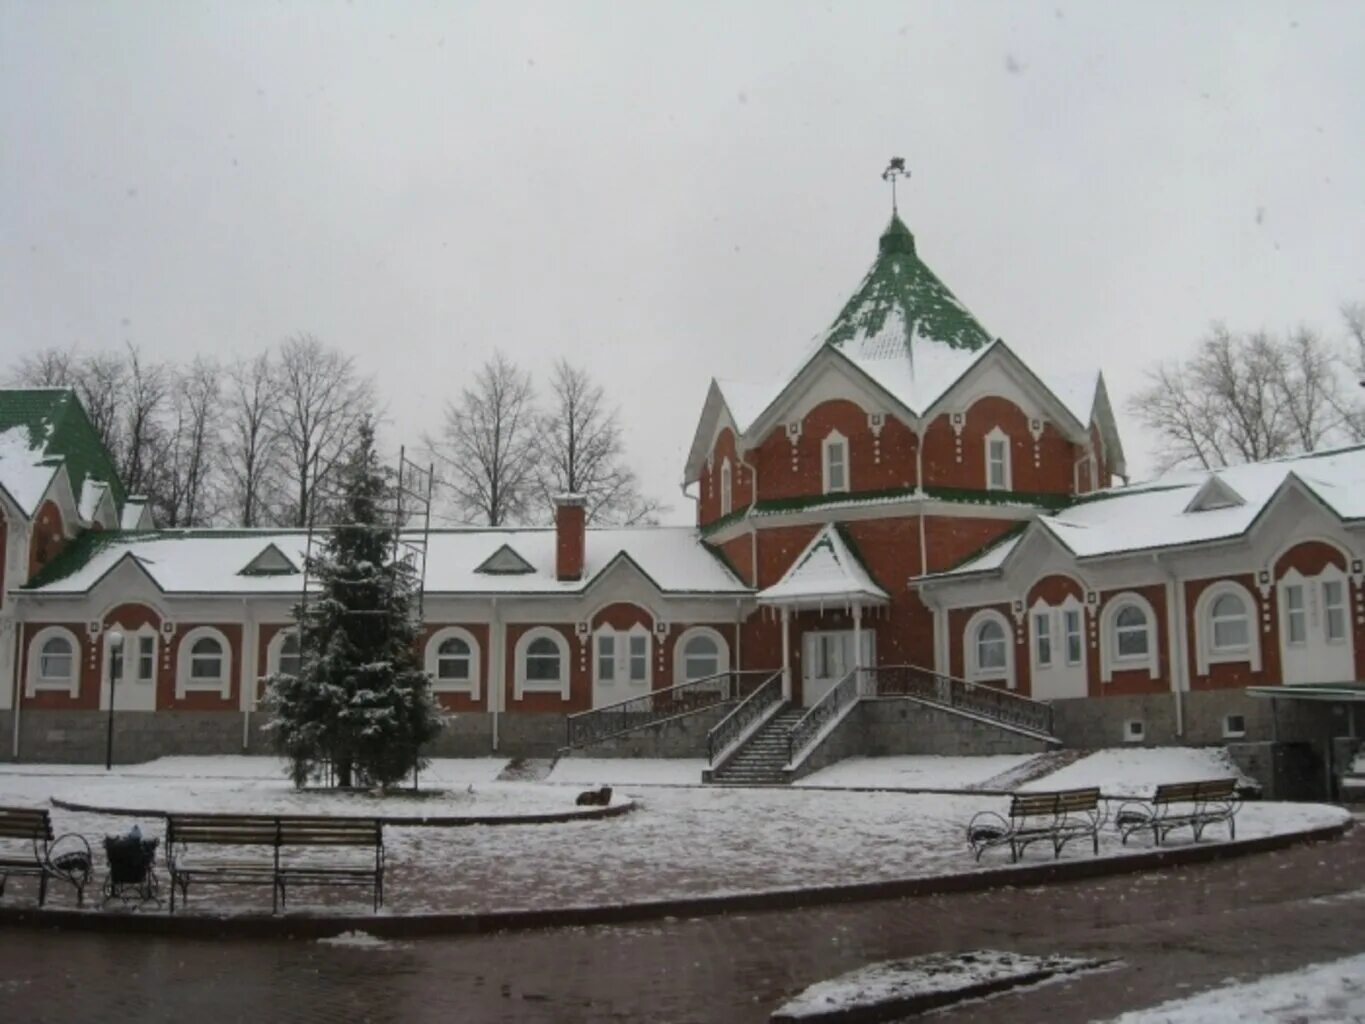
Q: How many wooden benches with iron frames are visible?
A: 4